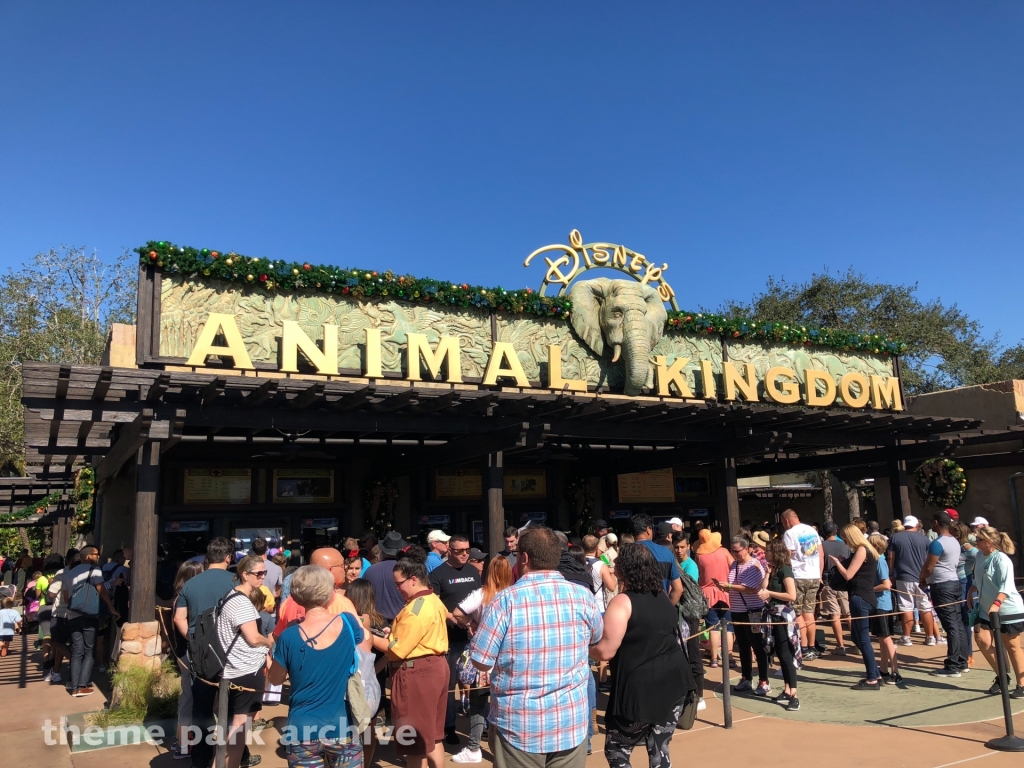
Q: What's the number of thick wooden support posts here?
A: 4